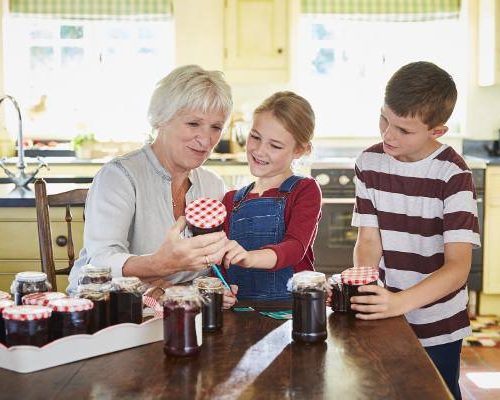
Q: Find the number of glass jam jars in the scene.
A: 15